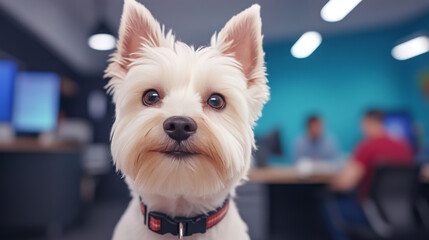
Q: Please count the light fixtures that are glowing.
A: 4